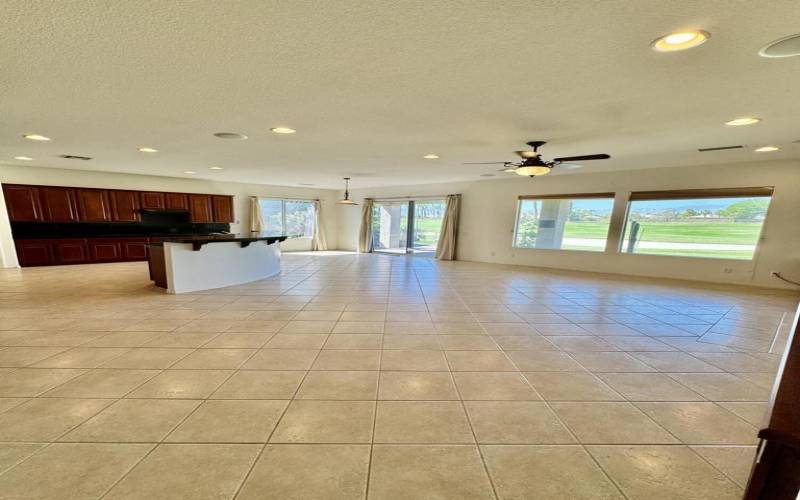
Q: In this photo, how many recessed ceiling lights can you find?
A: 10